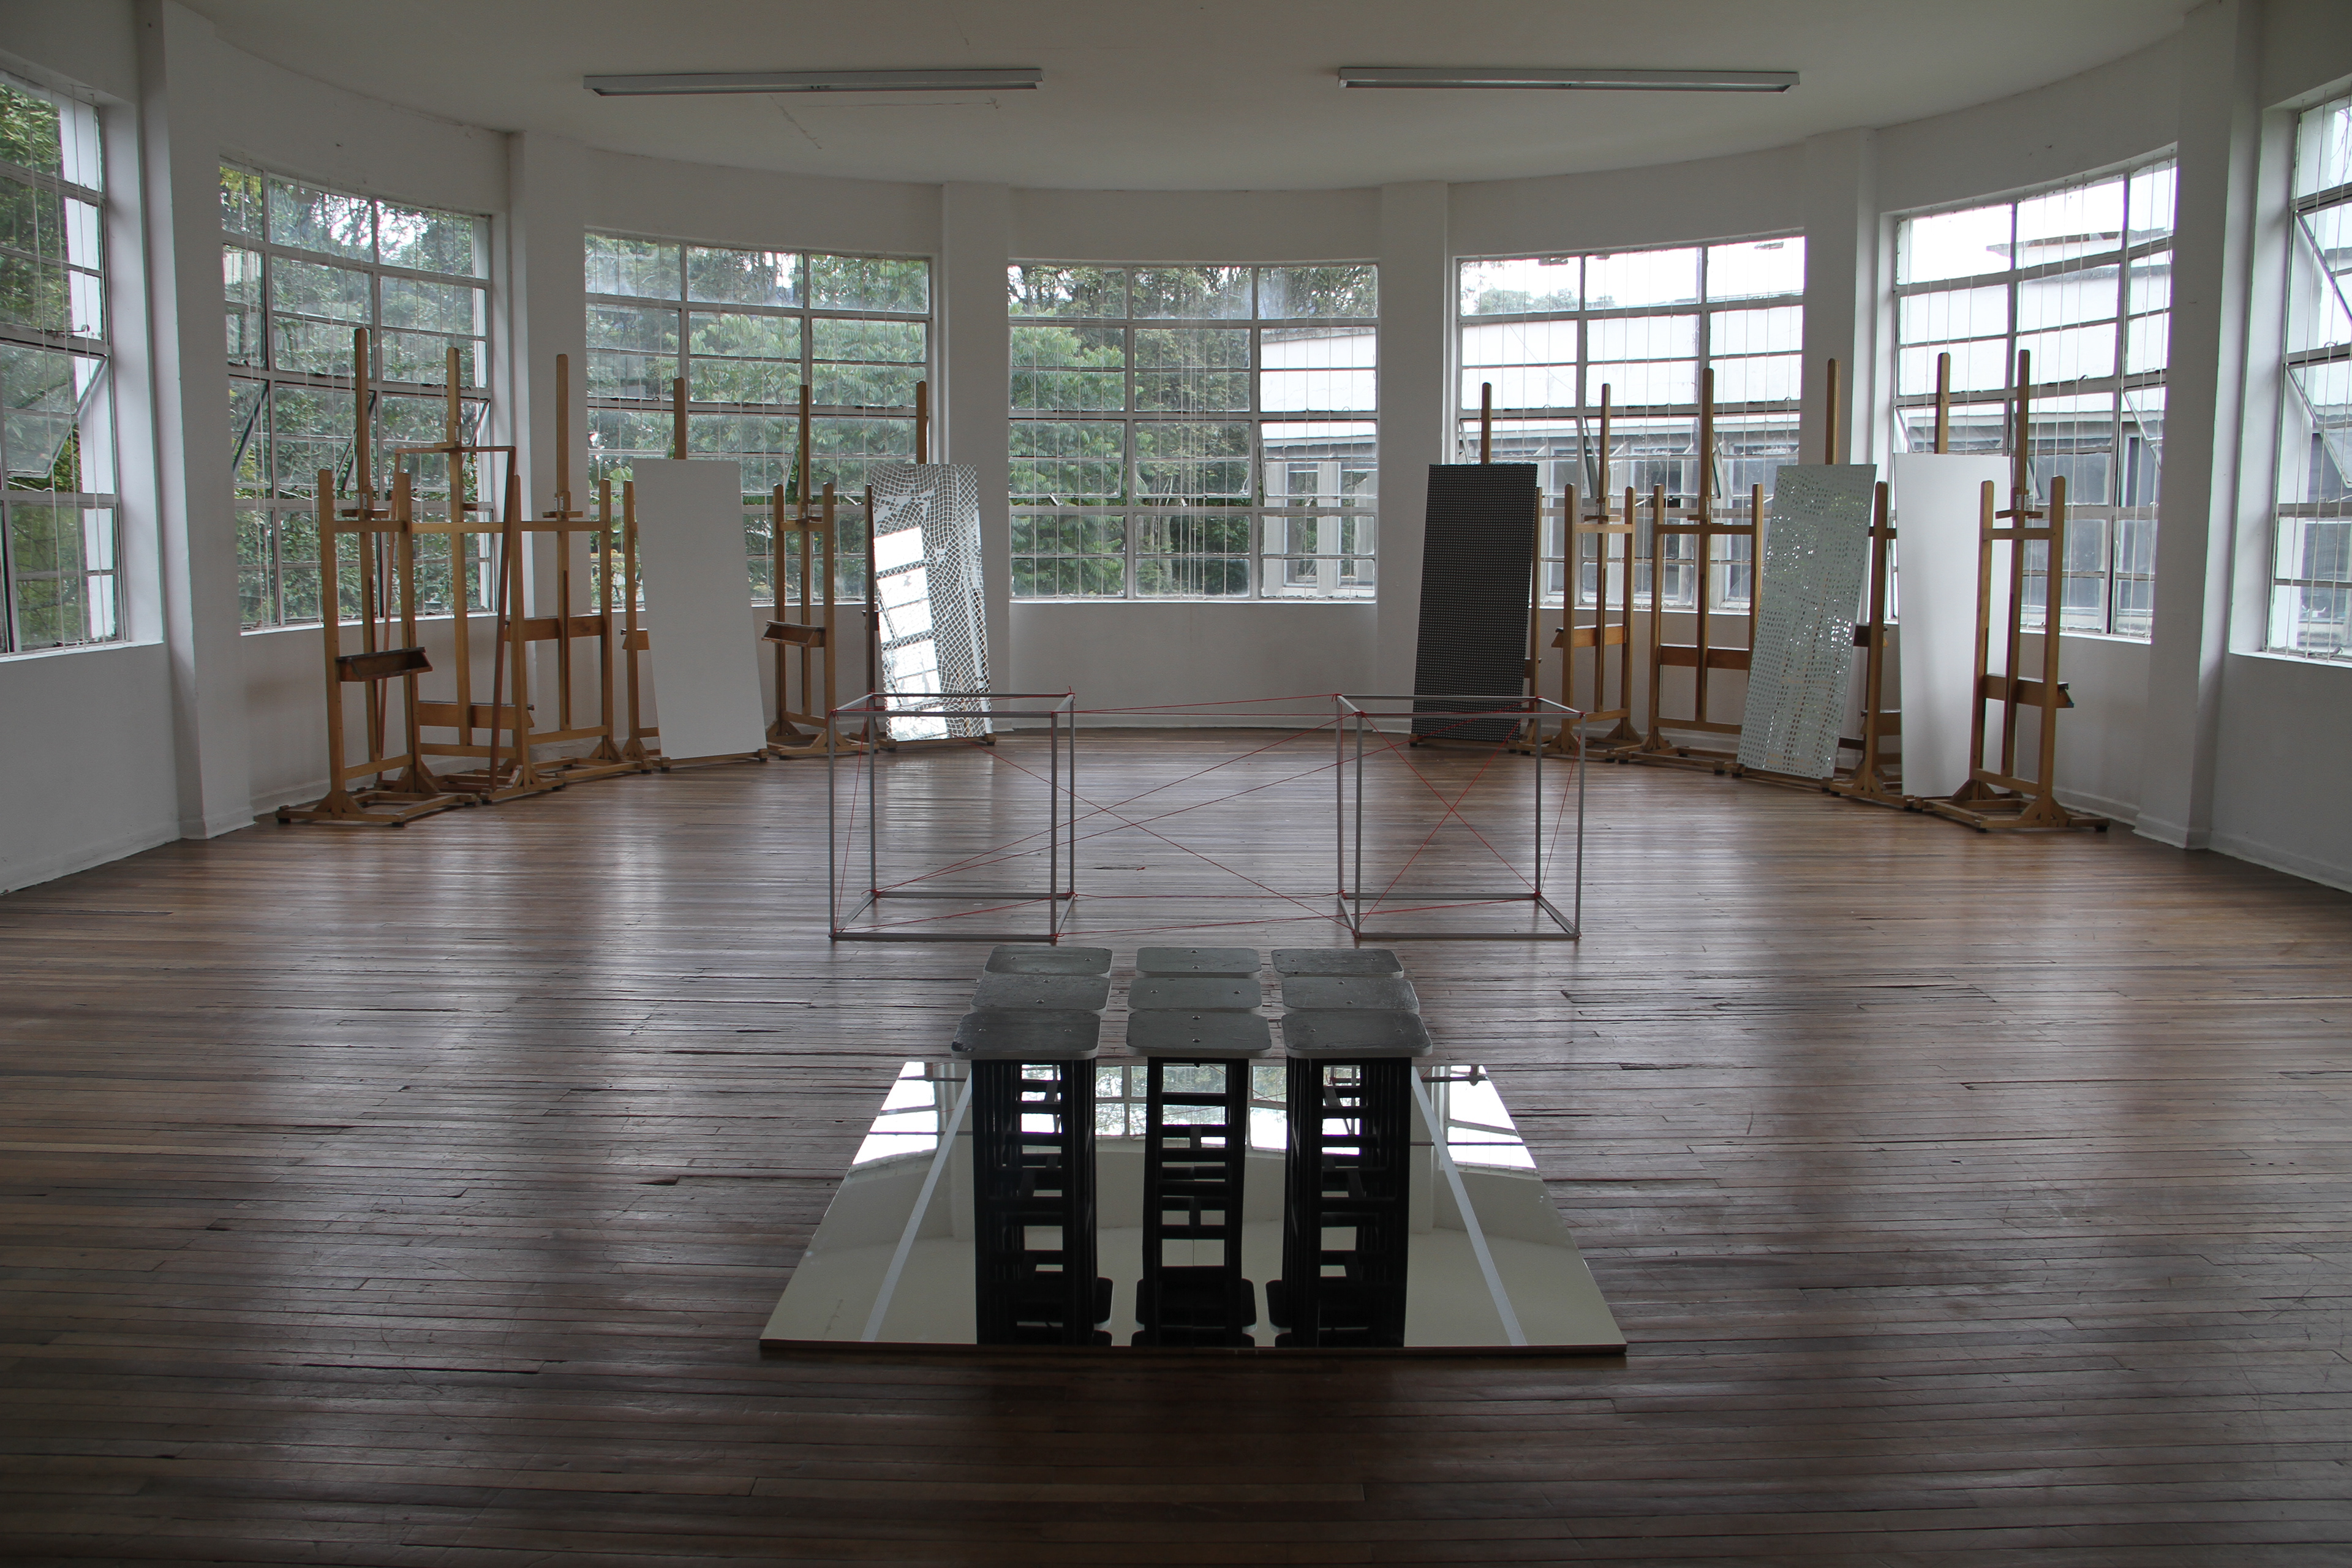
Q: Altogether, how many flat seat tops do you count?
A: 9